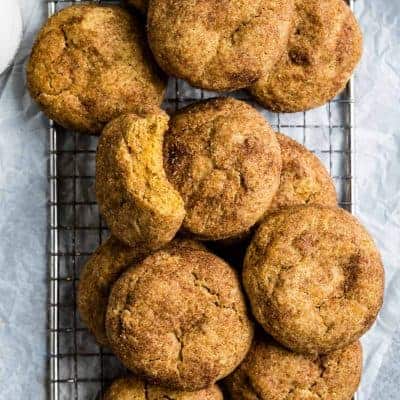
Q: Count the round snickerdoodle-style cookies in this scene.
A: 11